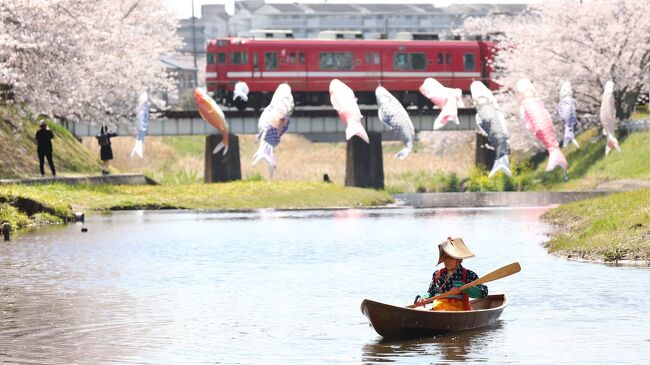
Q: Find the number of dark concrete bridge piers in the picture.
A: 3